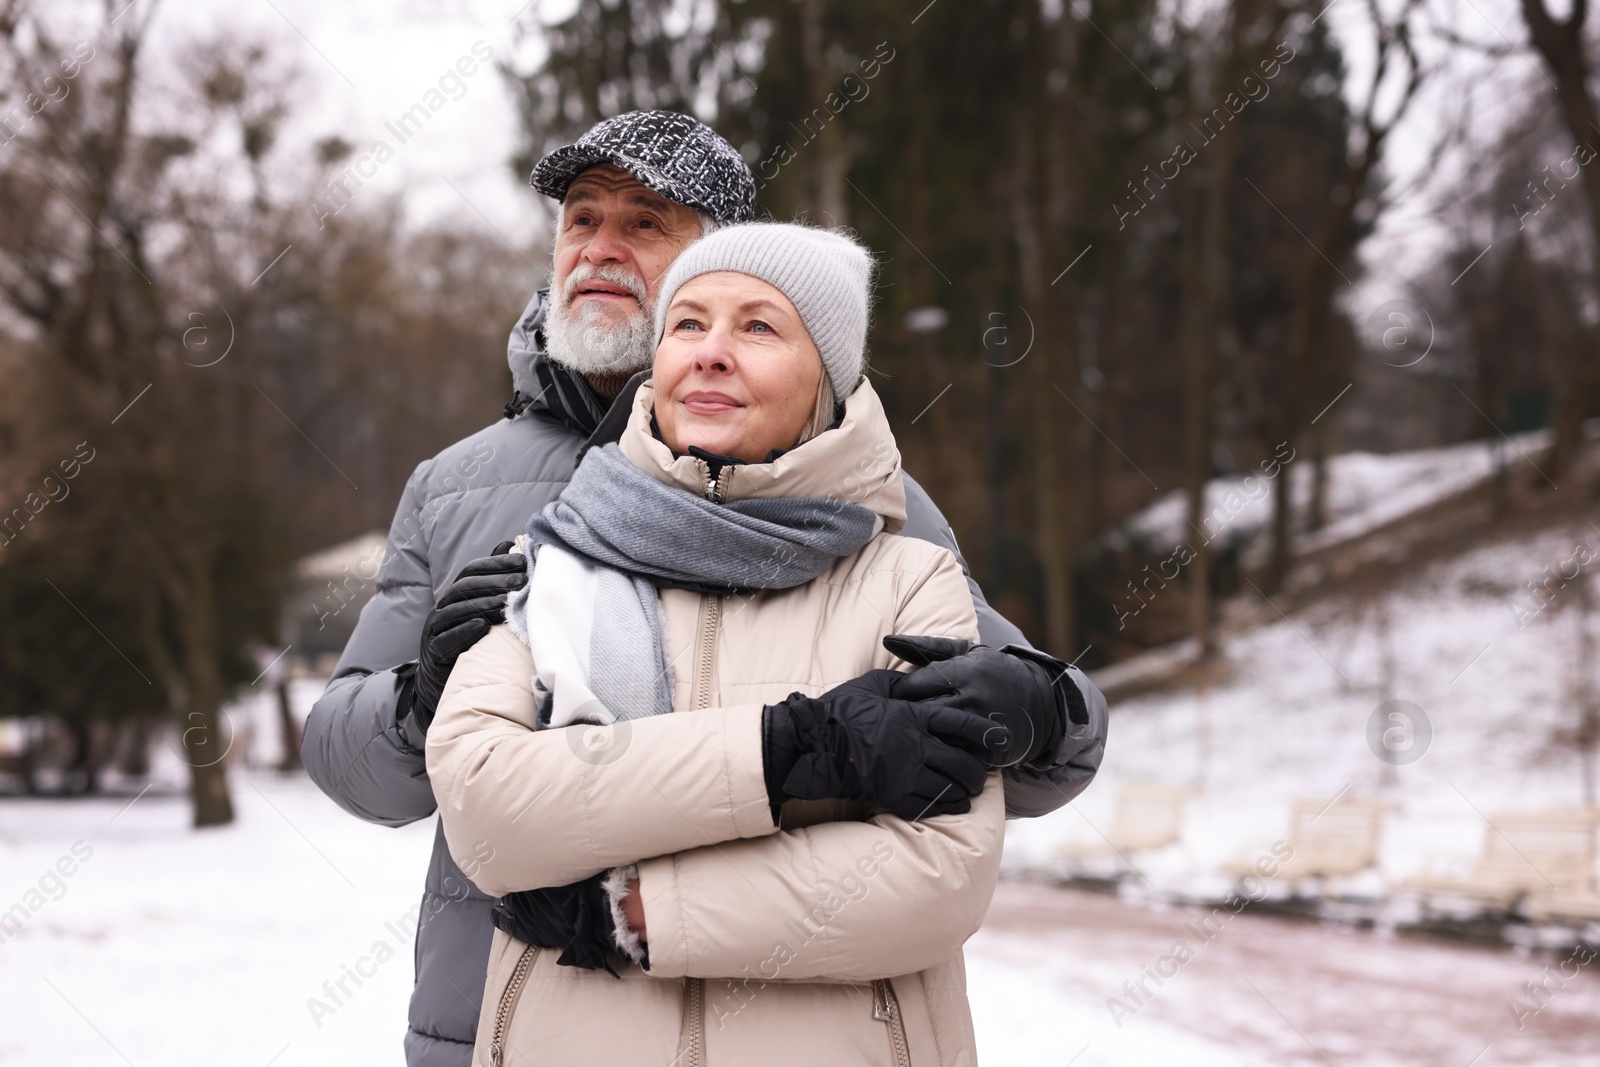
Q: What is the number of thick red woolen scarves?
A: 0